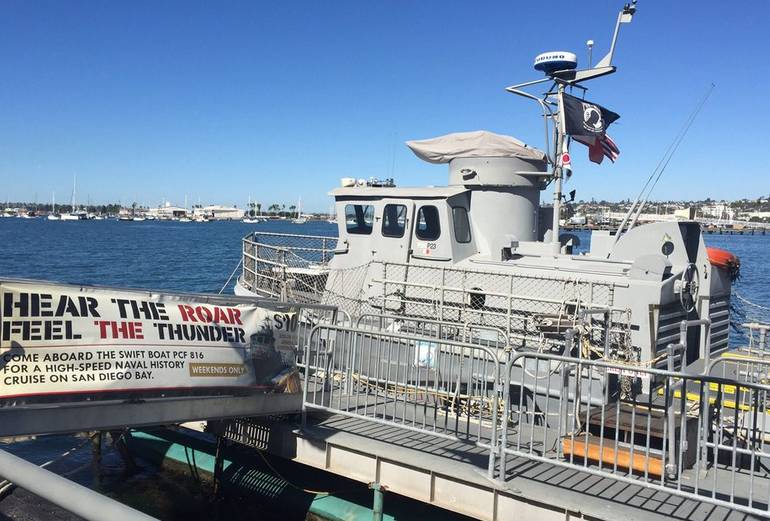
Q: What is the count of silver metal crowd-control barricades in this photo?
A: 5